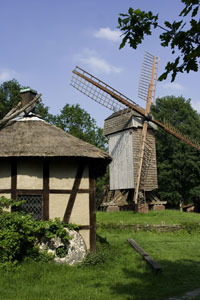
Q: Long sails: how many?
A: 4